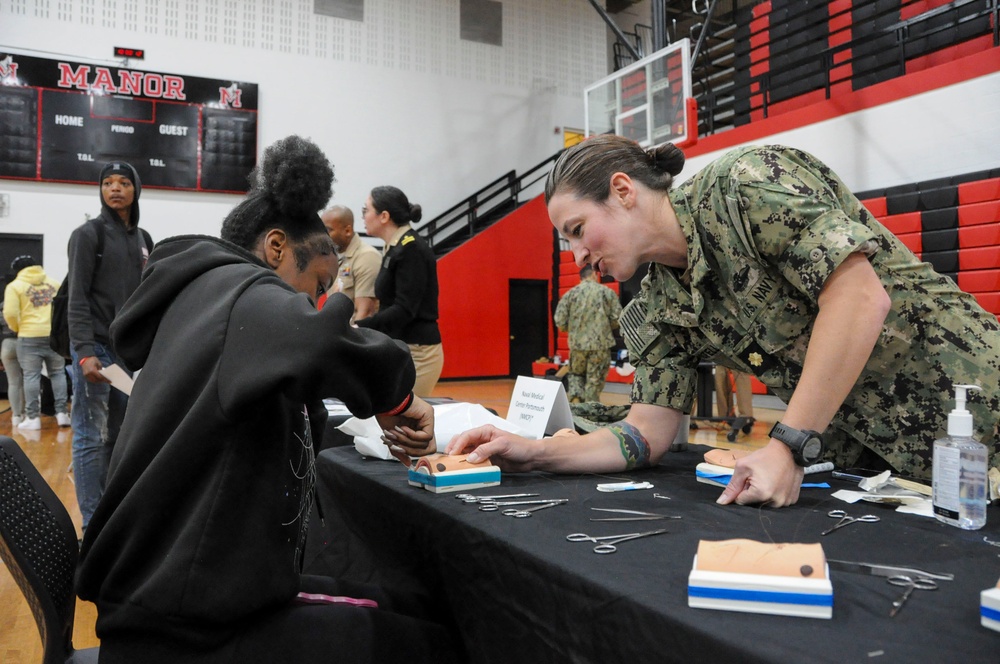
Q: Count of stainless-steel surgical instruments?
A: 8